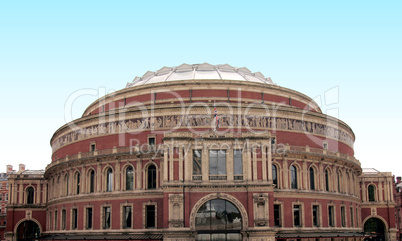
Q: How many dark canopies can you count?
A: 2